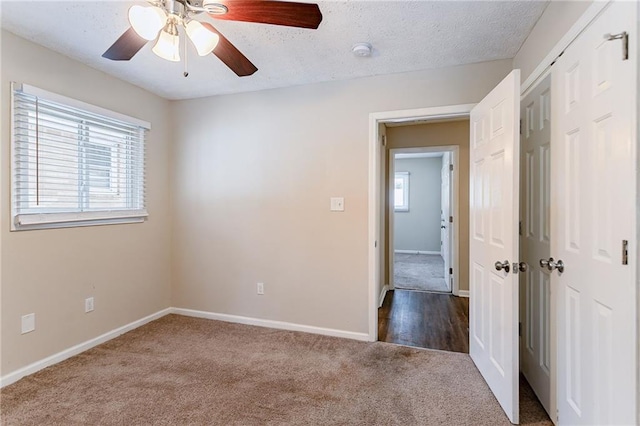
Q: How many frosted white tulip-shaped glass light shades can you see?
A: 3